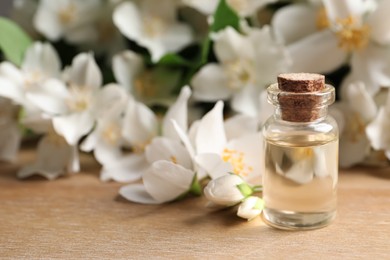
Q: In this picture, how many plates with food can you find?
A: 0